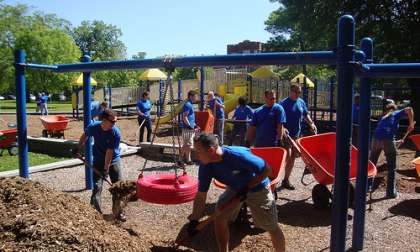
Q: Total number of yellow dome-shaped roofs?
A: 4